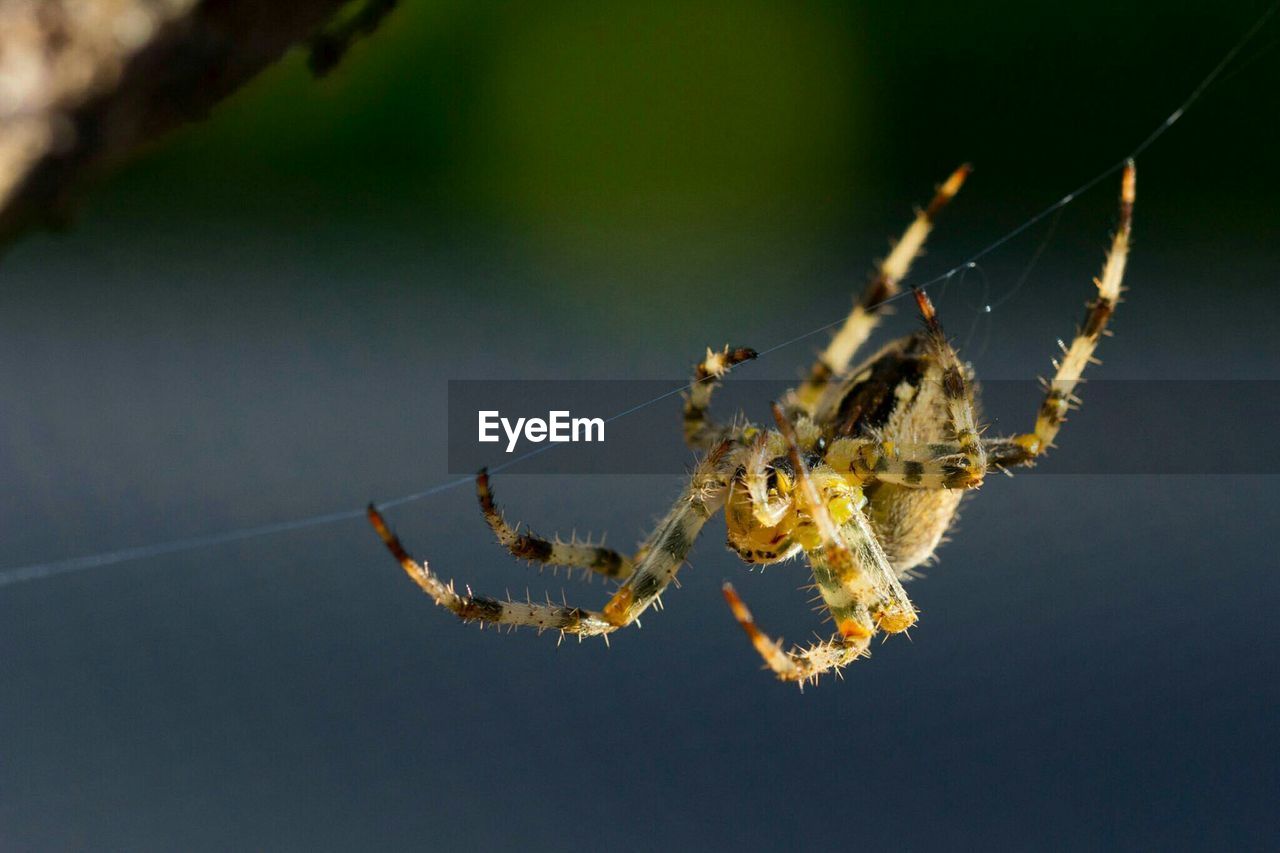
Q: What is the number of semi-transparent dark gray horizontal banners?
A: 1